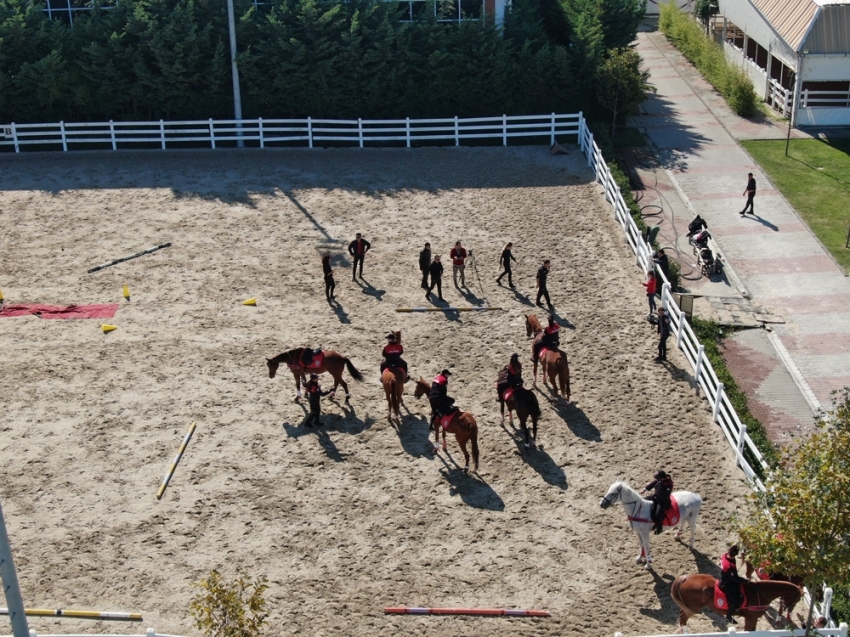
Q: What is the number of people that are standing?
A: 12